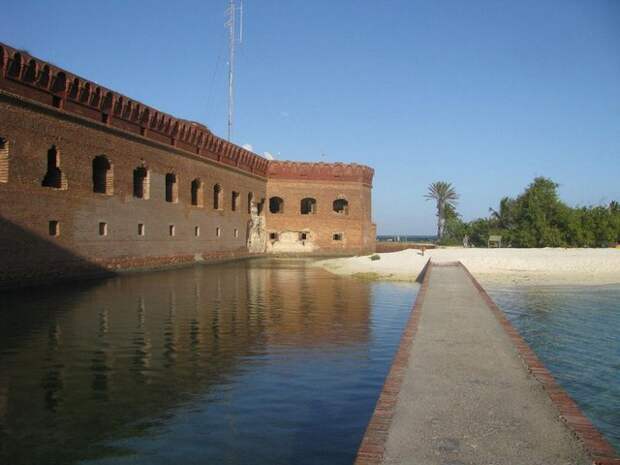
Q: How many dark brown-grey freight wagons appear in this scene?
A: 0